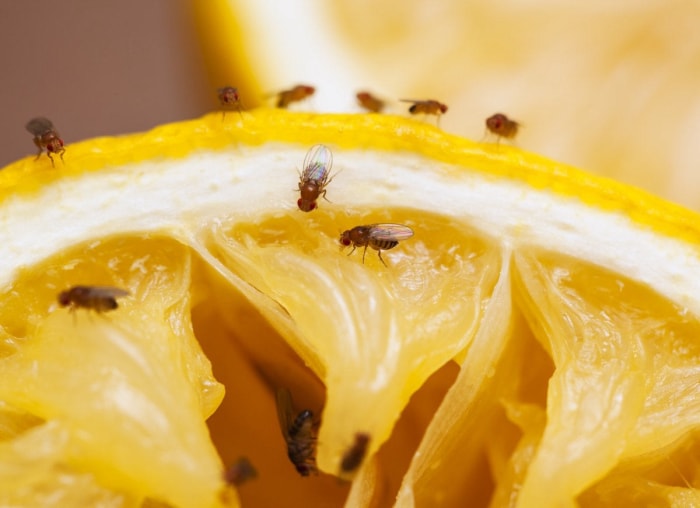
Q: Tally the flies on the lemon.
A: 12